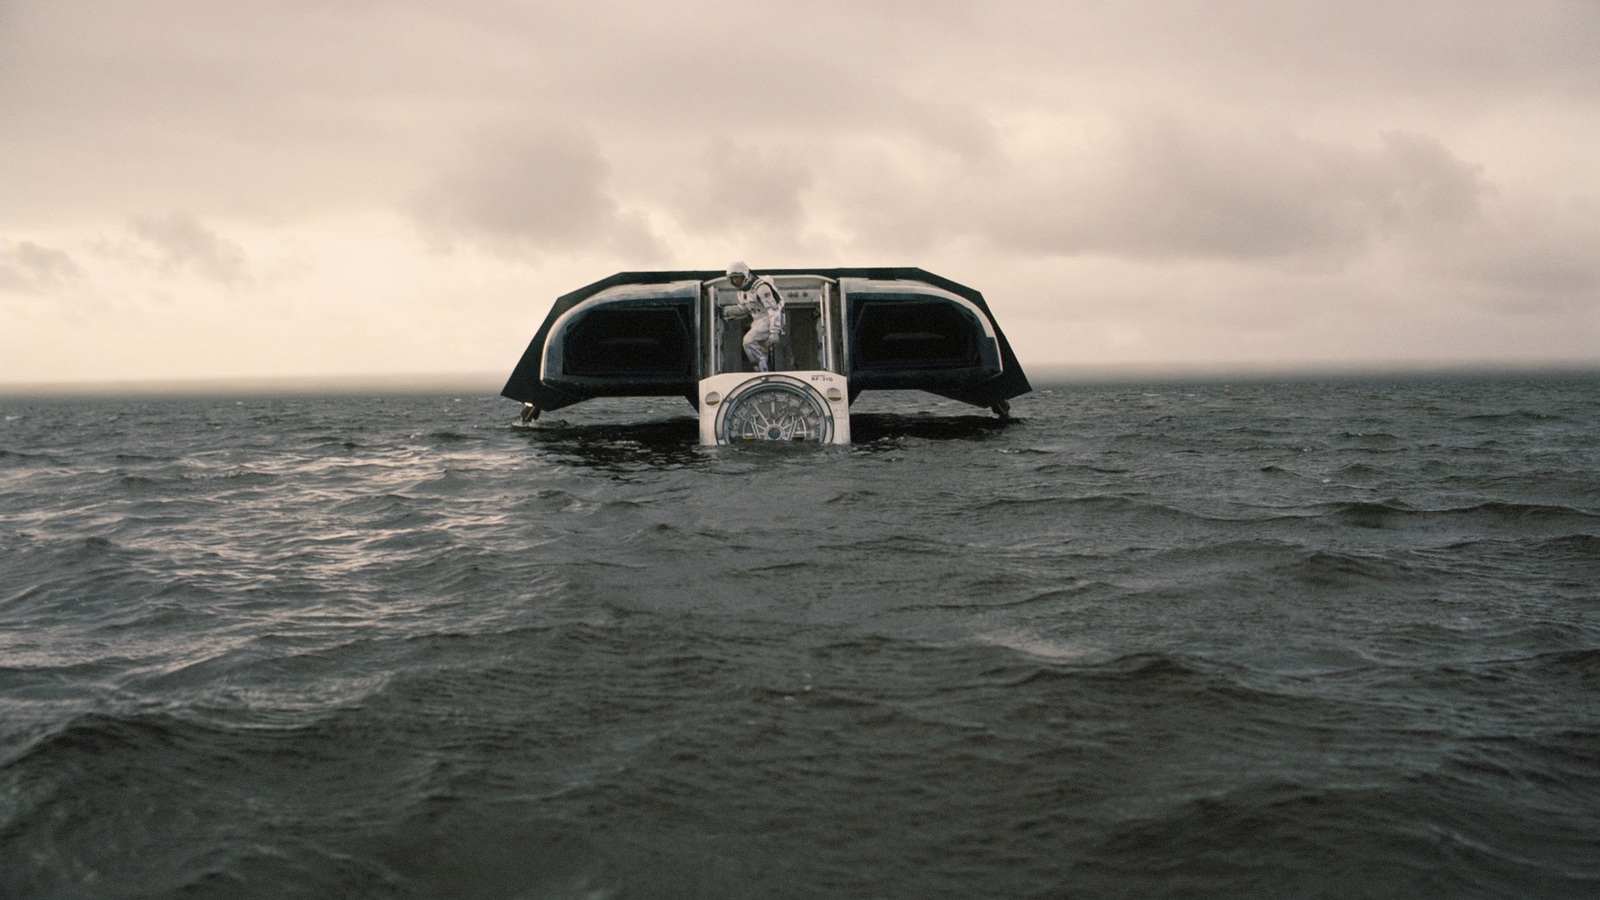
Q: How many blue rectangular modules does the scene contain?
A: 0